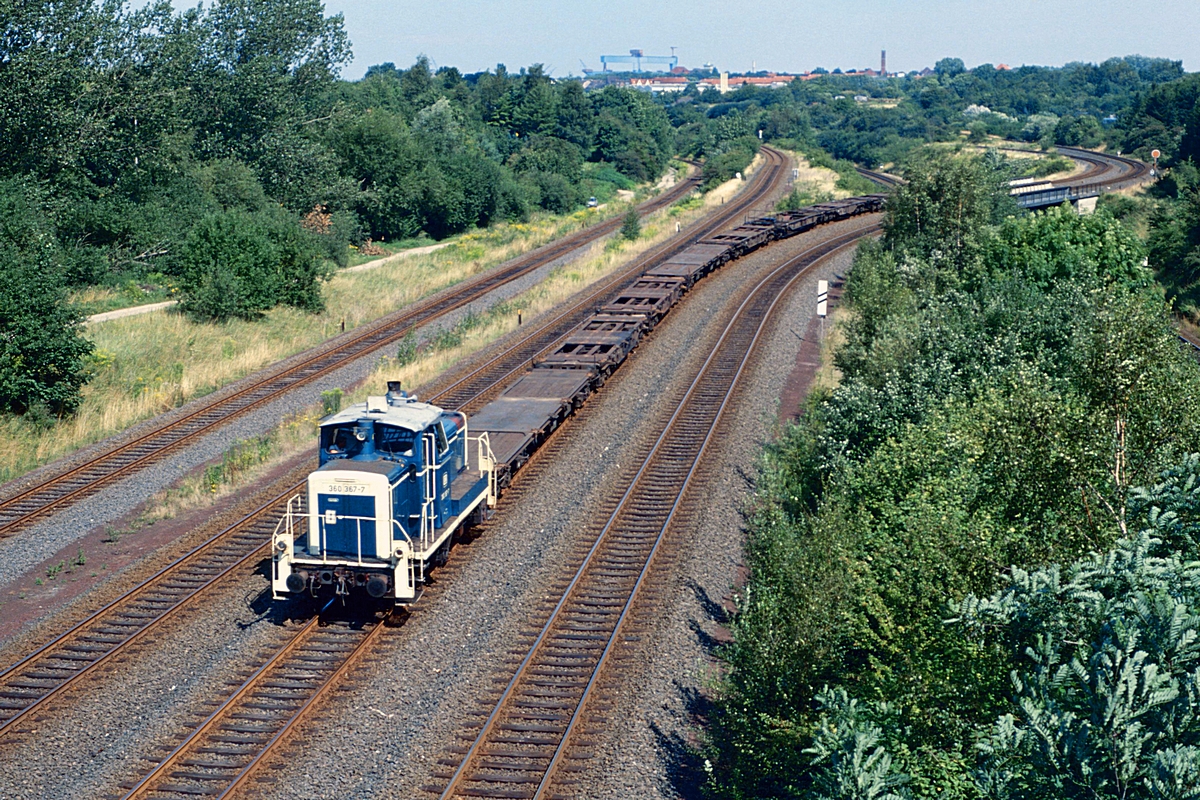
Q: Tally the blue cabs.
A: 1